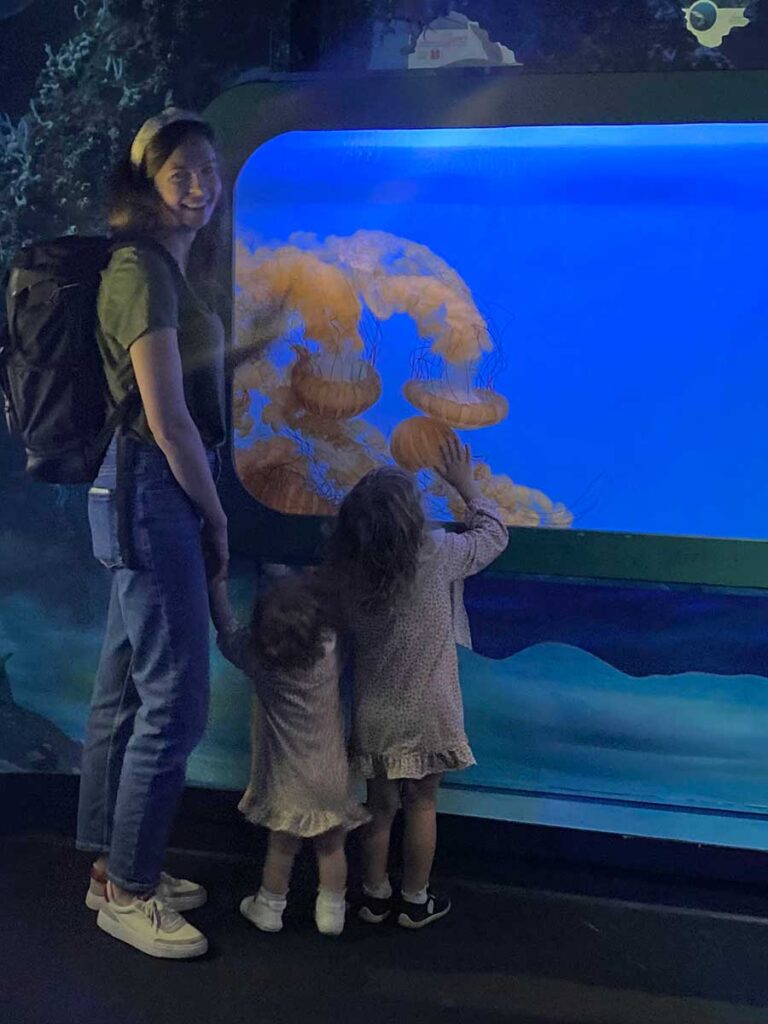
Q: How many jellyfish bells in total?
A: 4